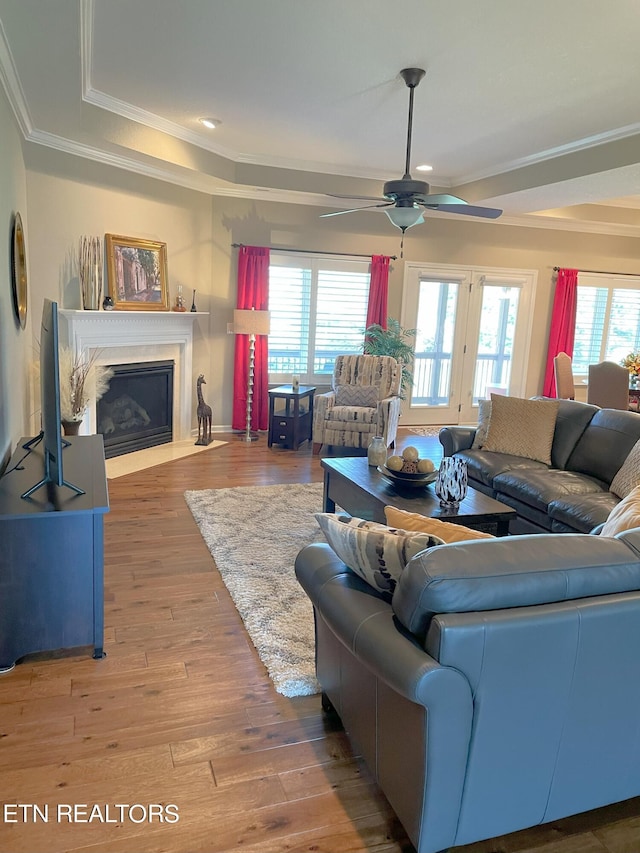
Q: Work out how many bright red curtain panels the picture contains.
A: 3